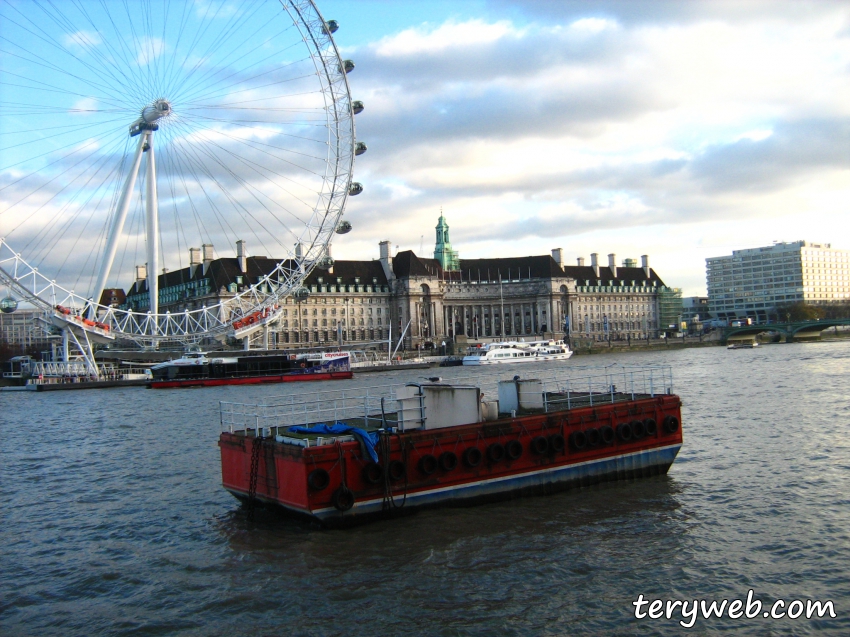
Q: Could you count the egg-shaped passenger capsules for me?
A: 9